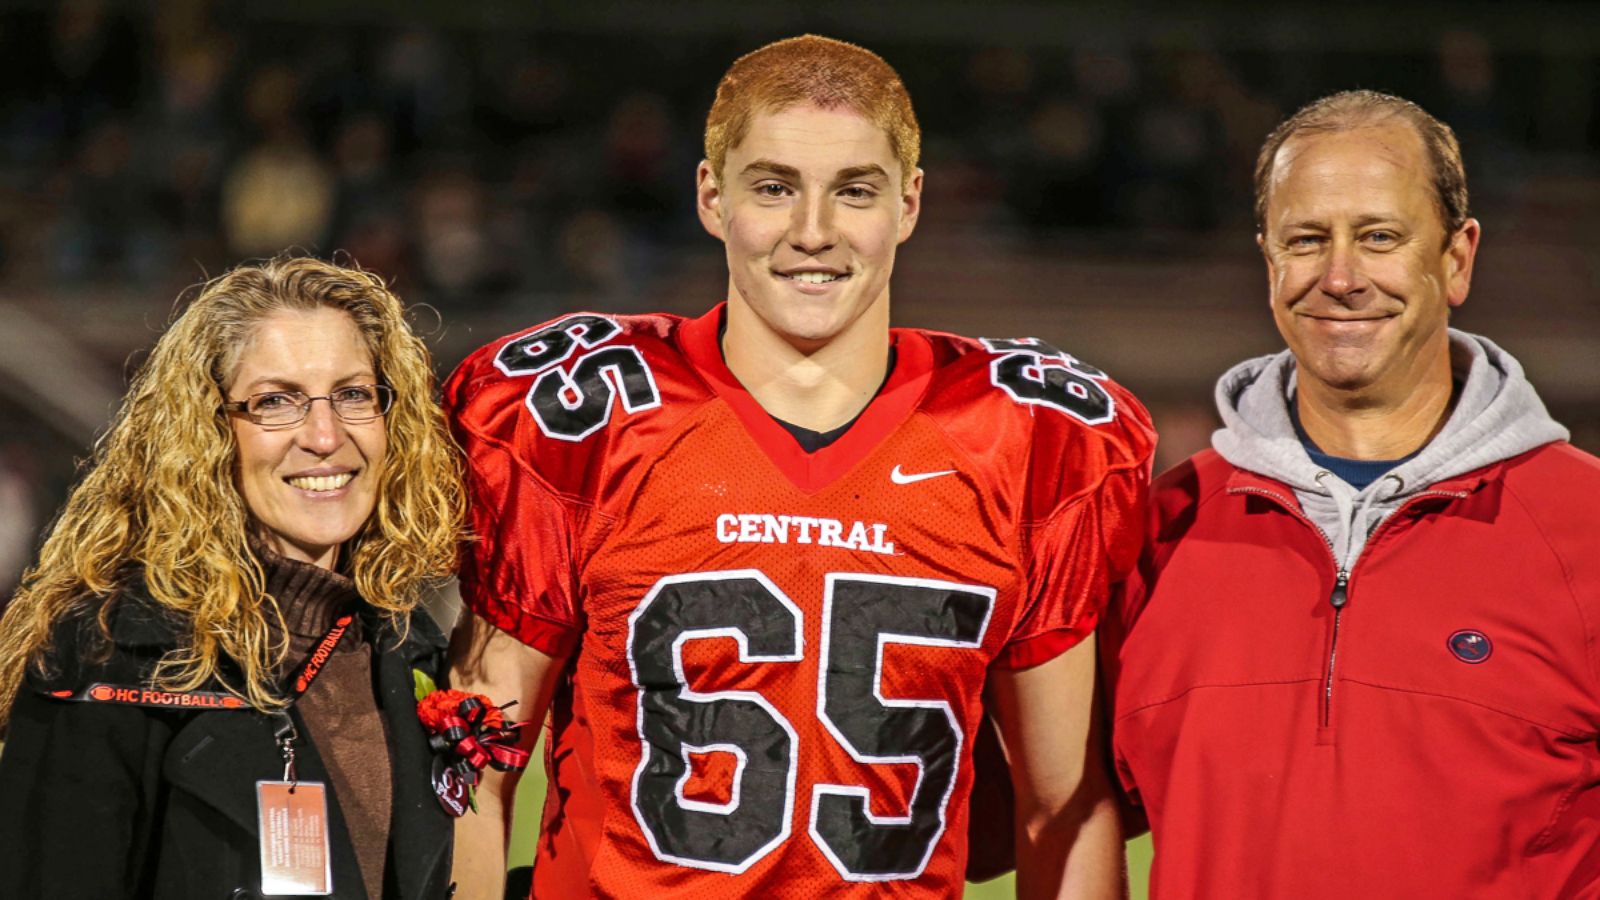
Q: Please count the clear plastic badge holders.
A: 1